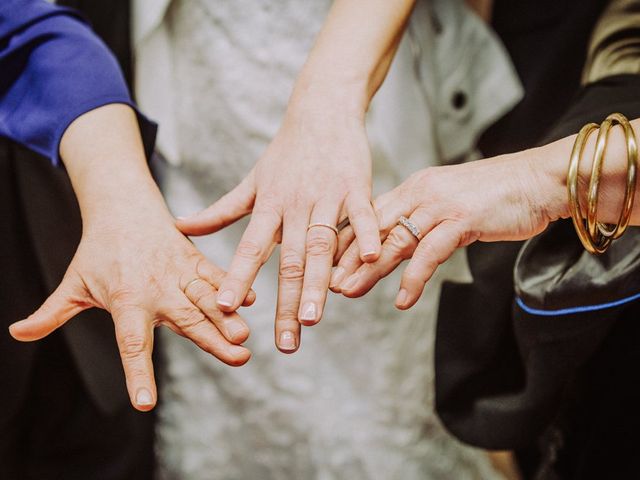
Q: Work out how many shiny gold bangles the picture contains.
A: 3